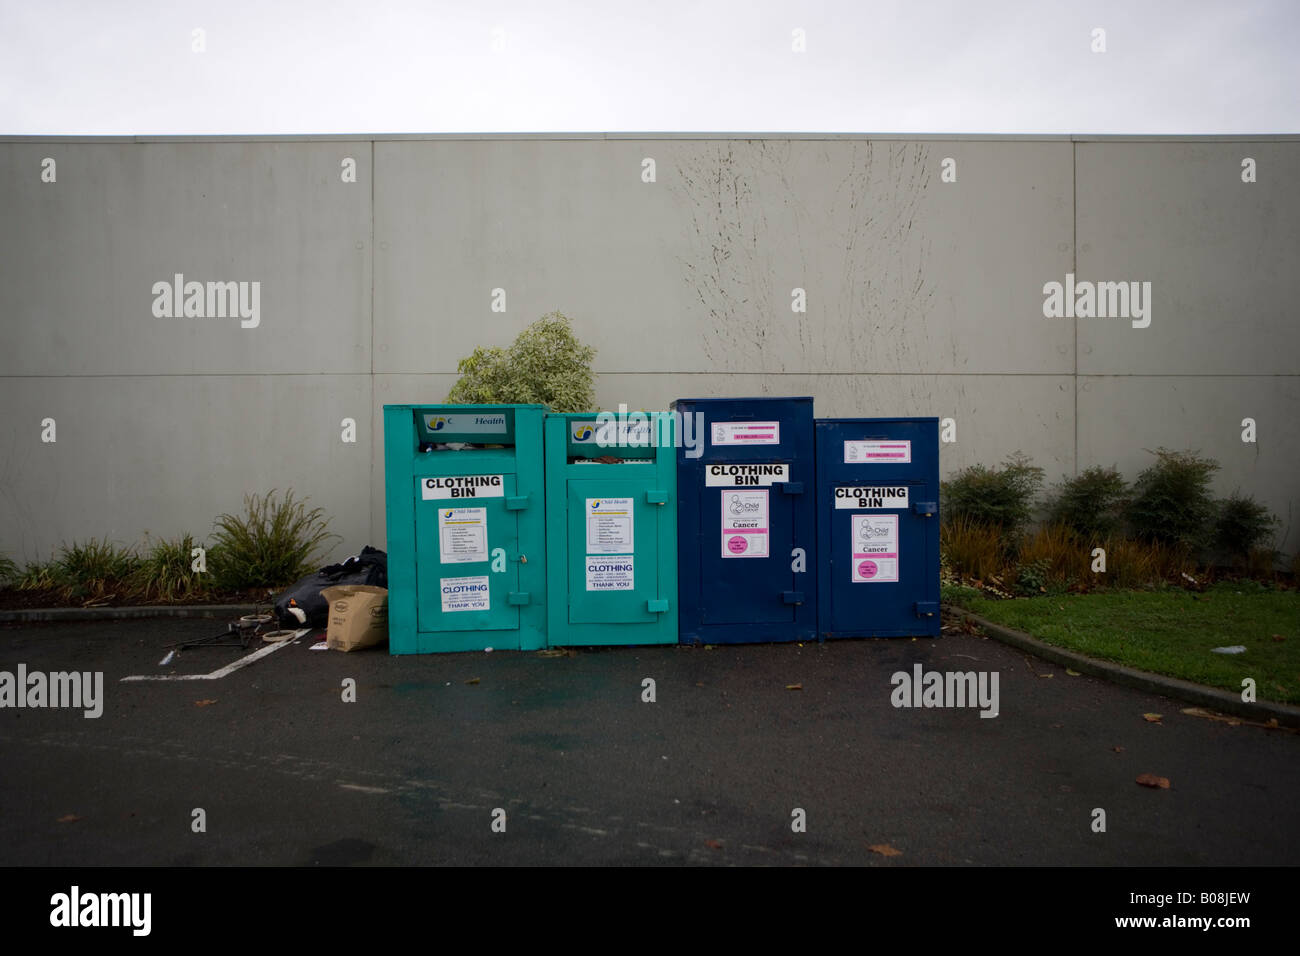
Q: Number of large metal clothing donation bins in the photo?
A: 4